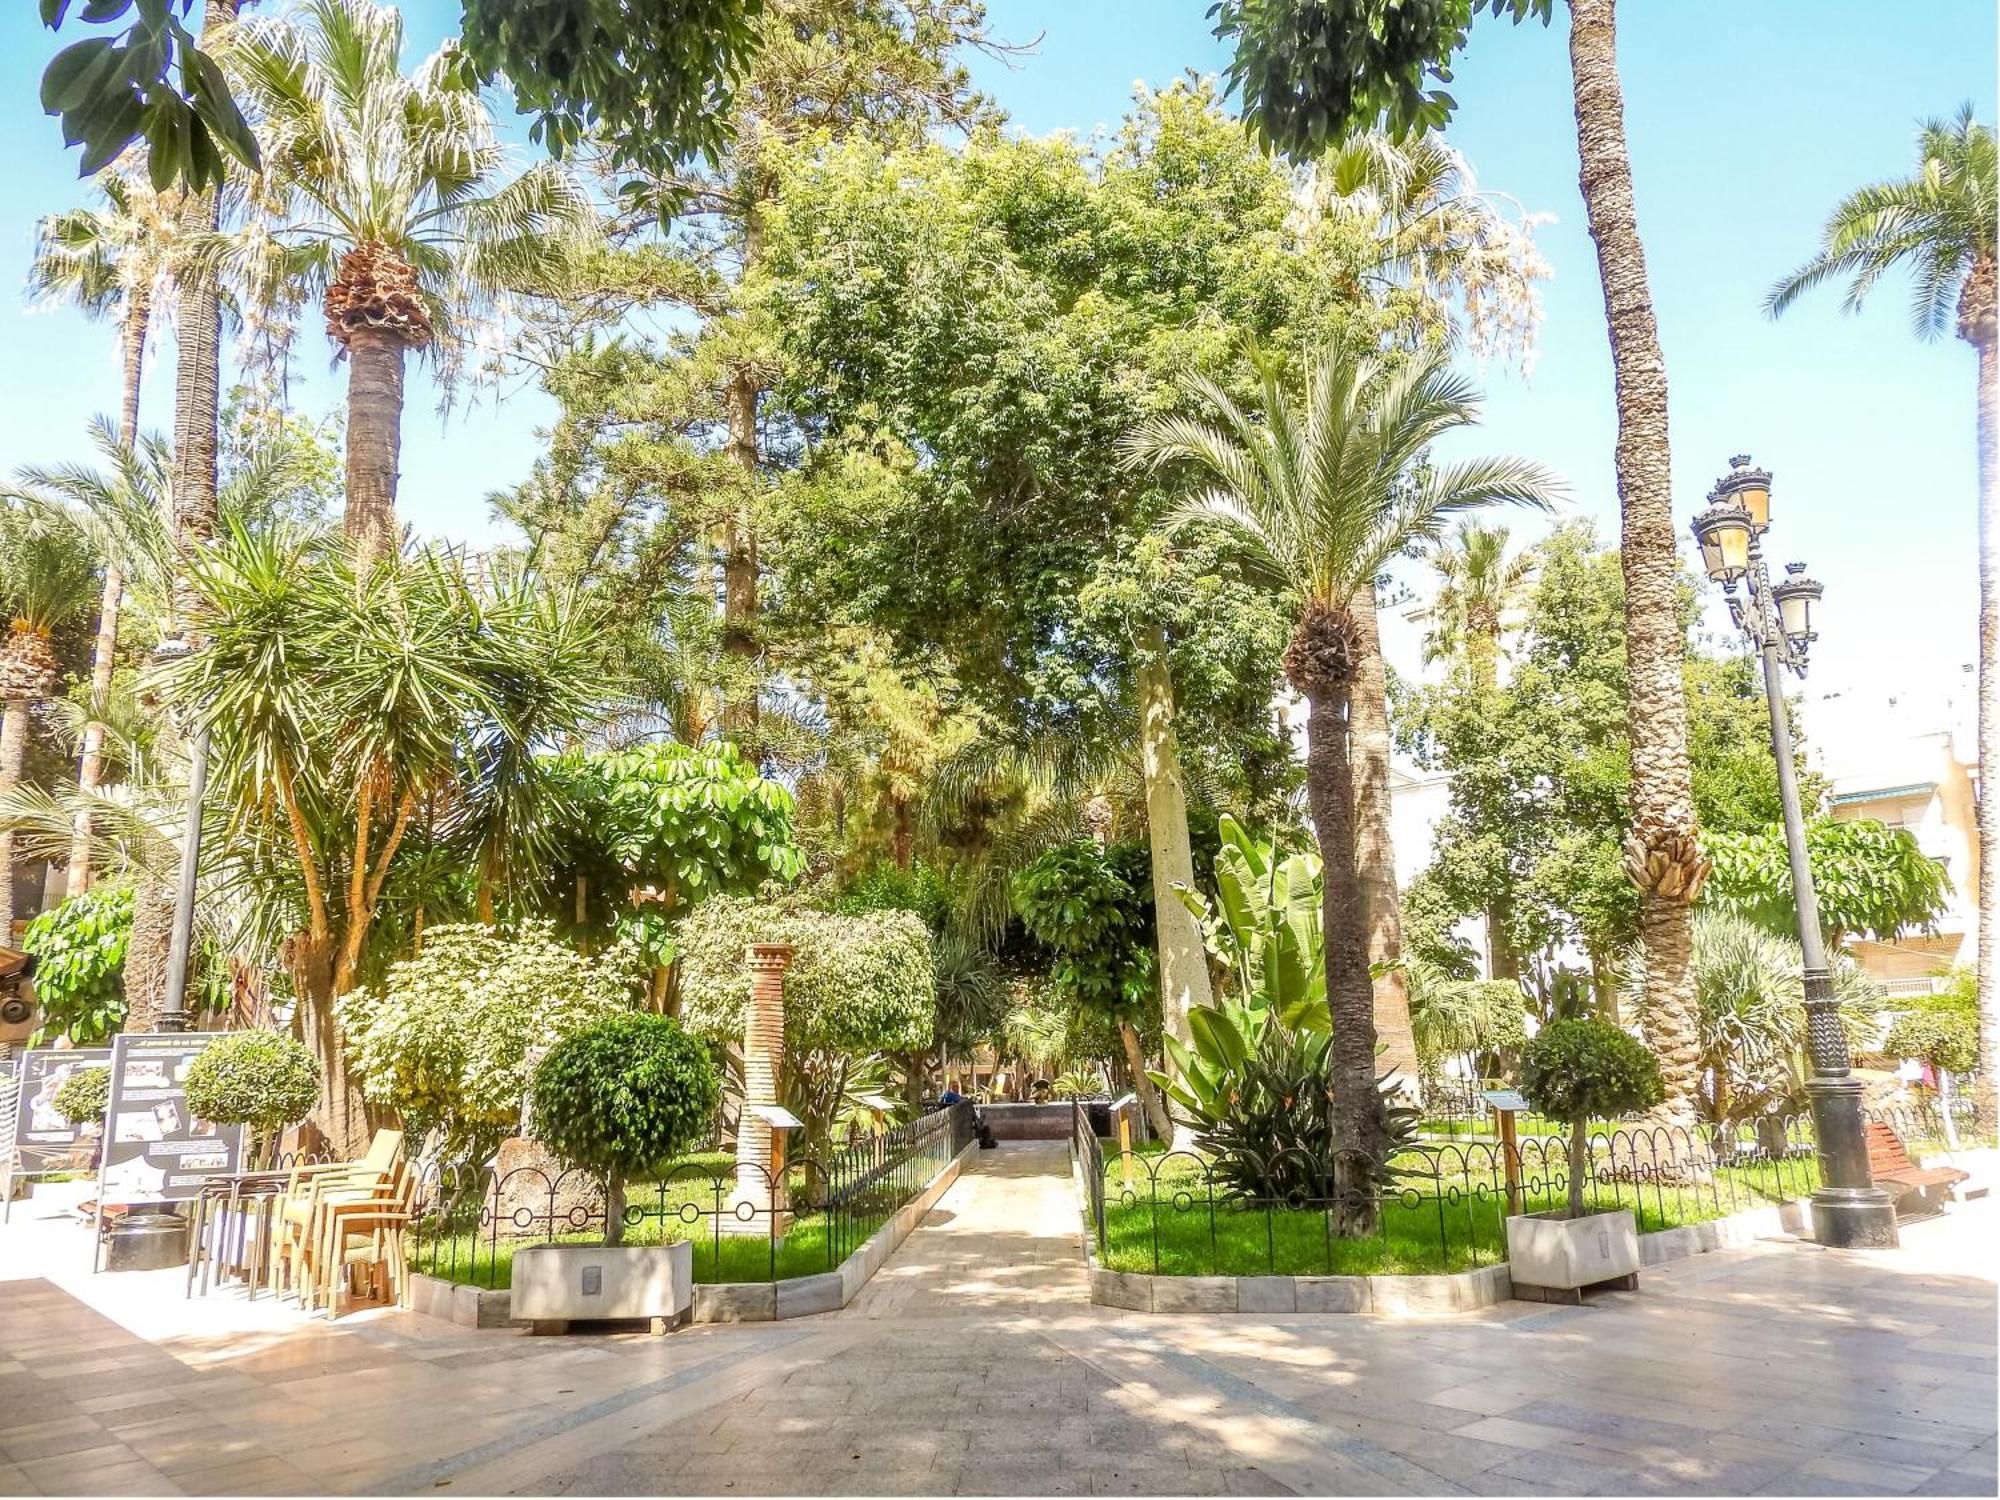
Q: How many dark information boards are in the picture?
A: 2